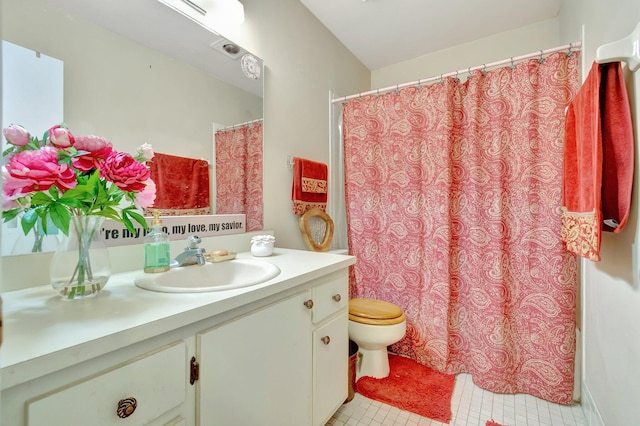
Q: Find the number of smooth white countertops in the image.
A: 1